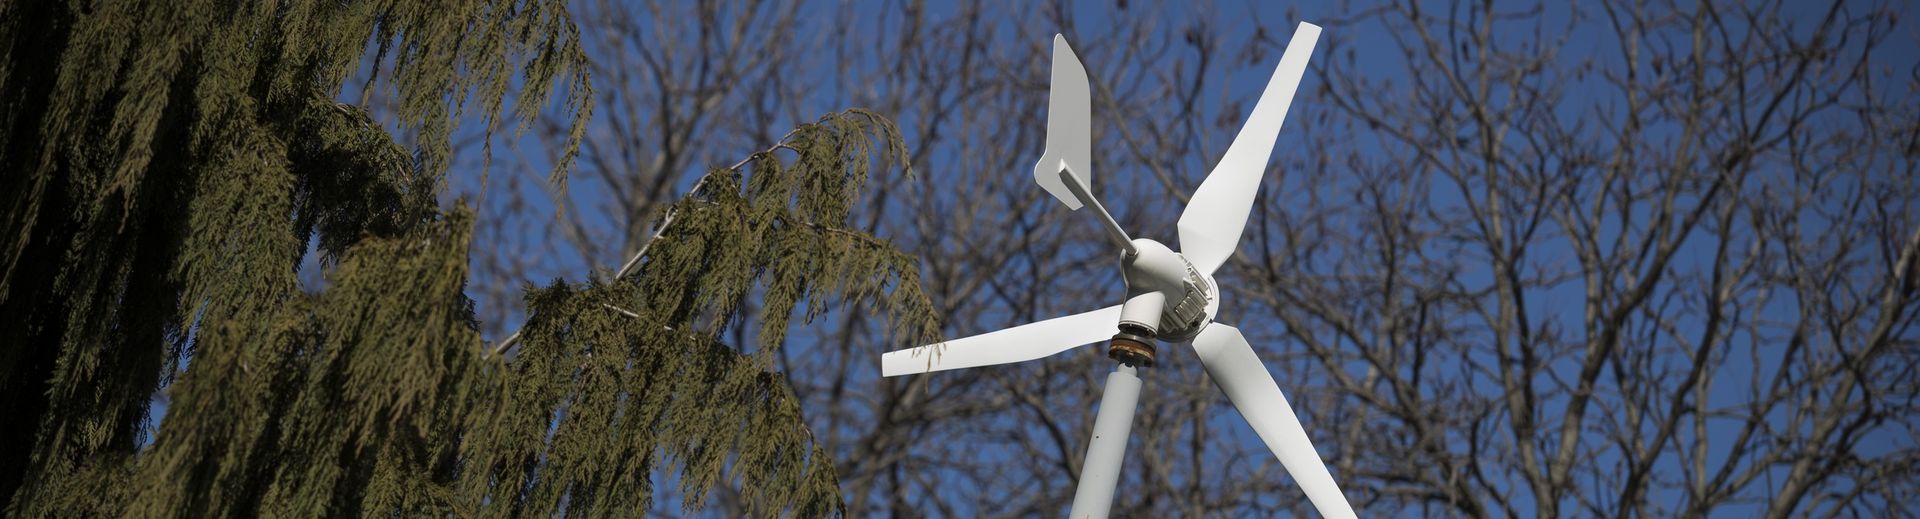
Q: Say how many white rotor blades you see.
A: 3